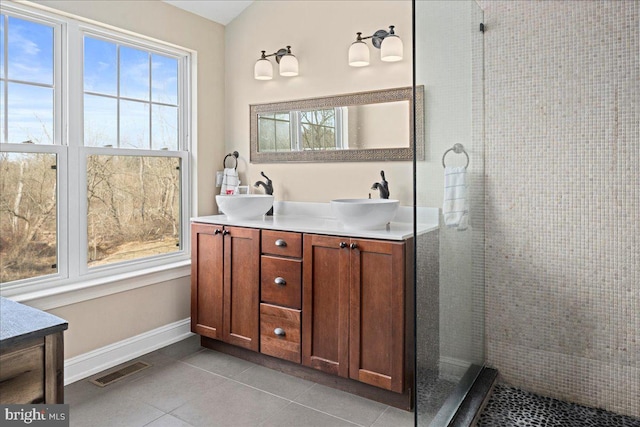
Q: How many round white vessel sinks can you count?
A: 2